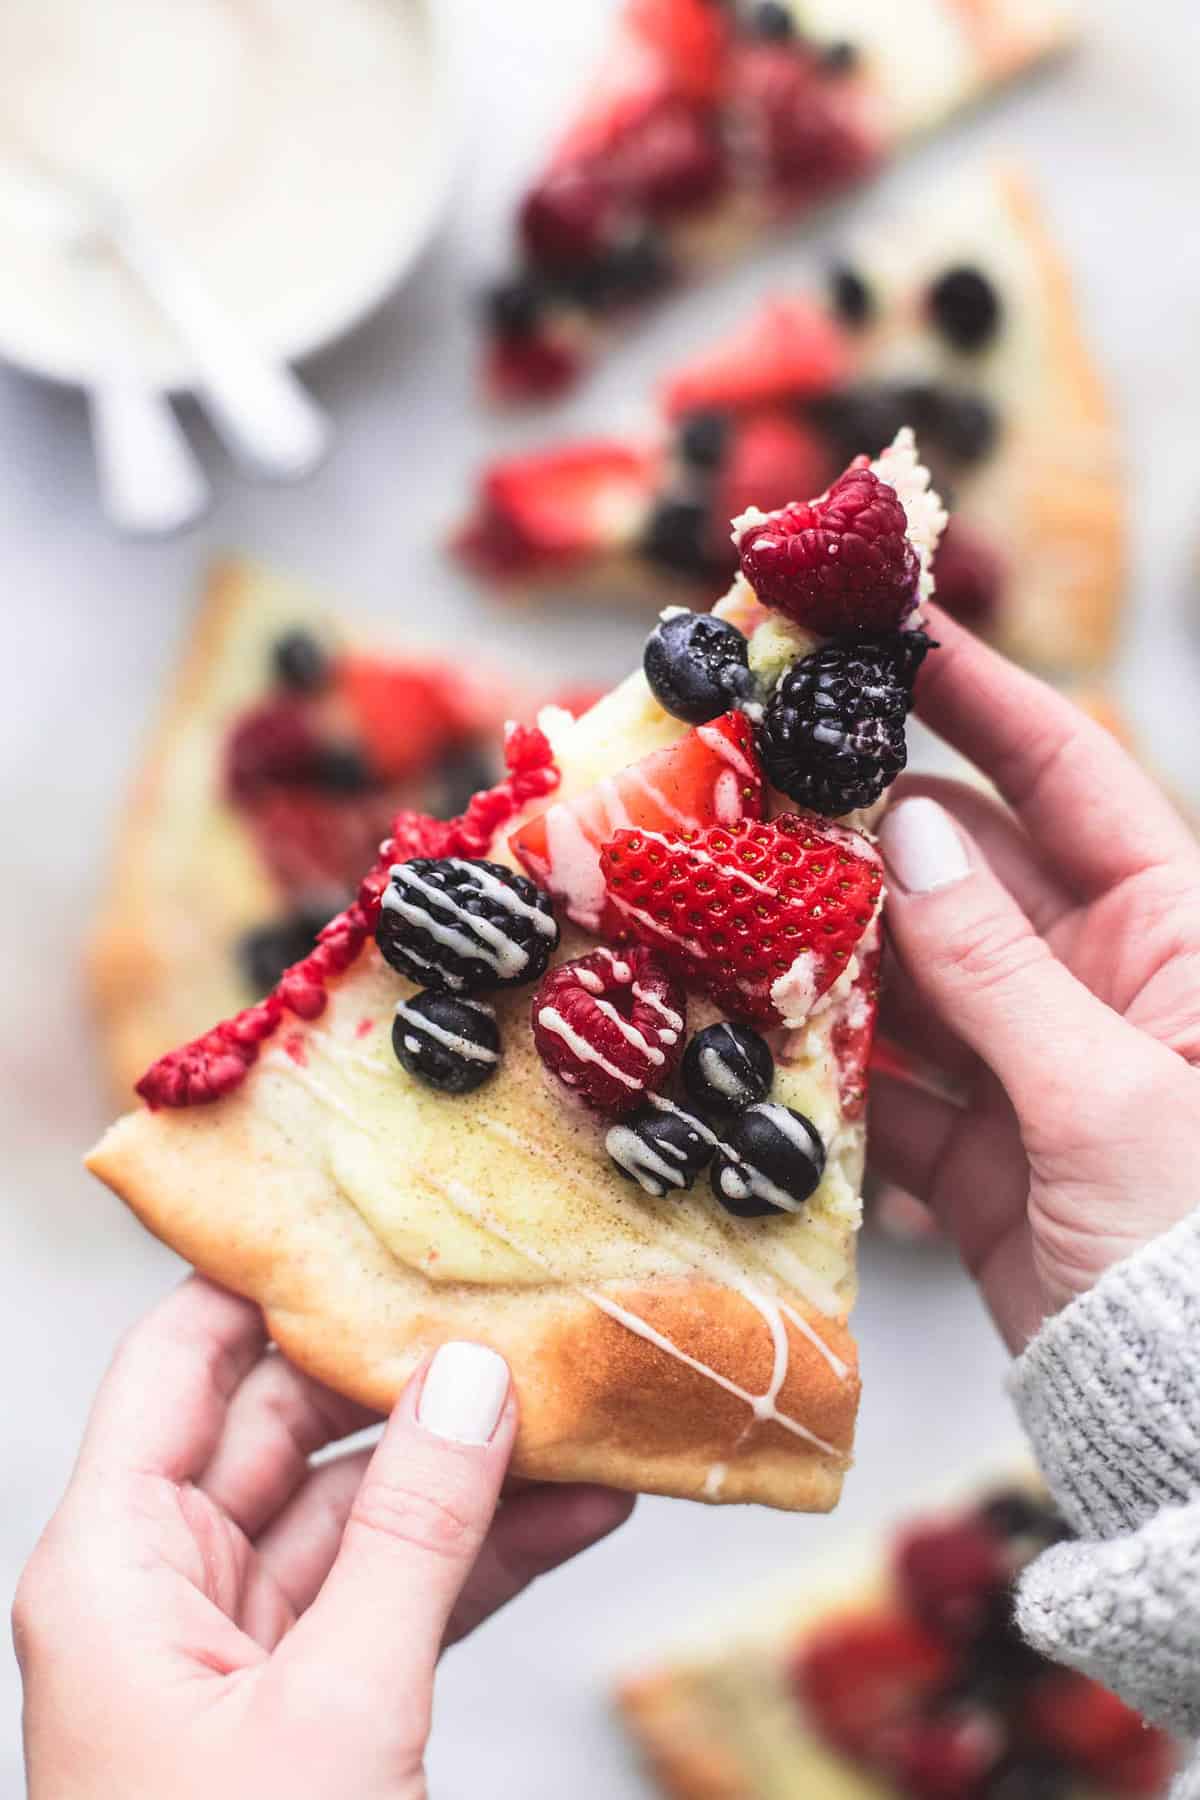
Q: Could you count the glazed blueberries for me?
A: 4